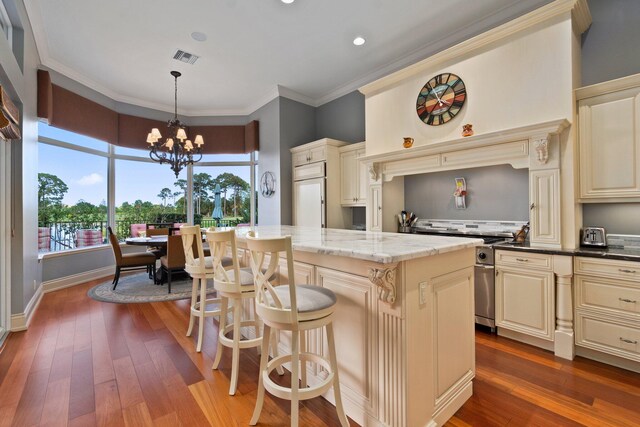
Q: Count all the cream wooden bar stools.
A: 3